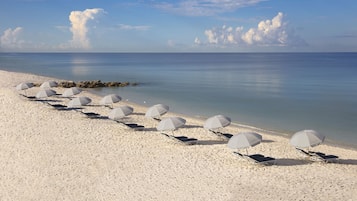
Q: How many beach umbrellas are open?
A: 12